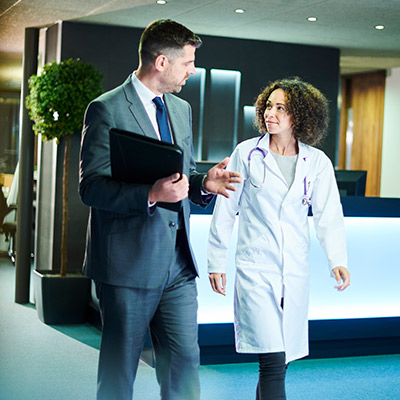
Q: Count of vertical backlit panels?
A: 3